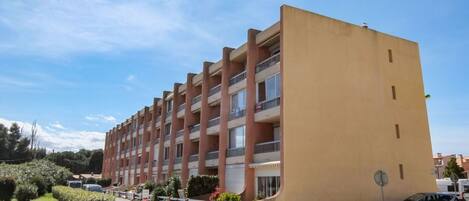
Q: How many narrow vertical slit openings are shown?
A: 4